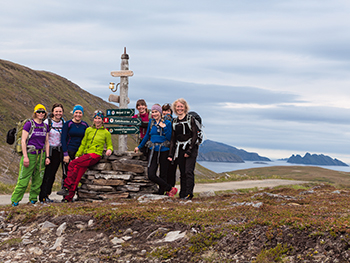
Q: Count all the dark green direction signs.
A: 3